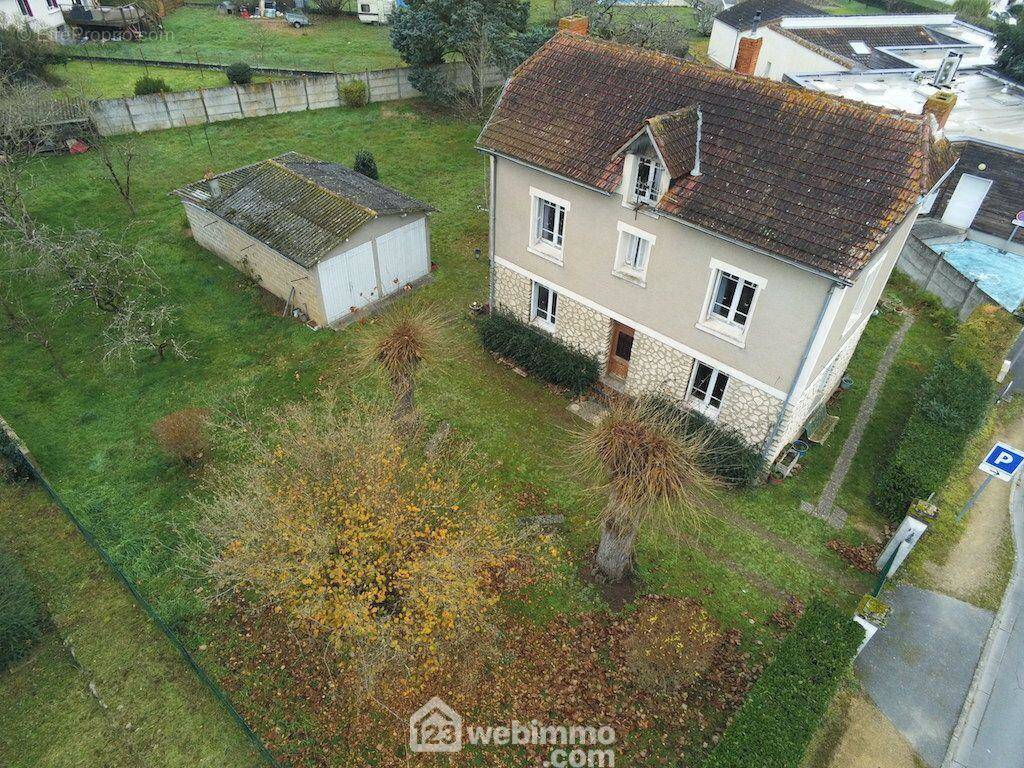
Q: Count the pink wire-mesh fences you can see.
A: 0